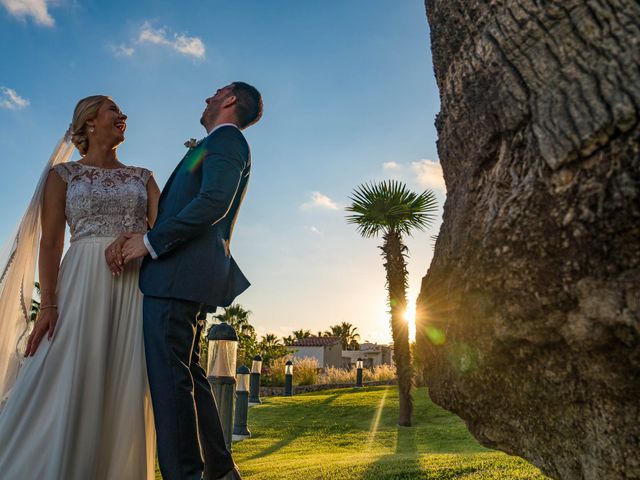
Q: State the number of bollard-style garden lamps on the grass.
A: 5